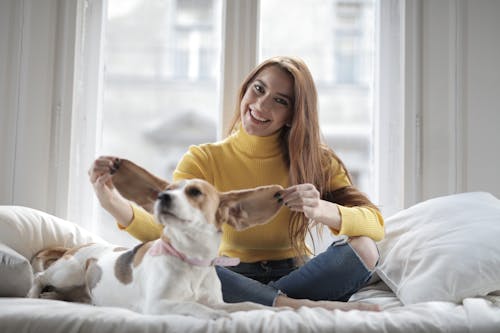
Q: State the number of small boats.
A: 0